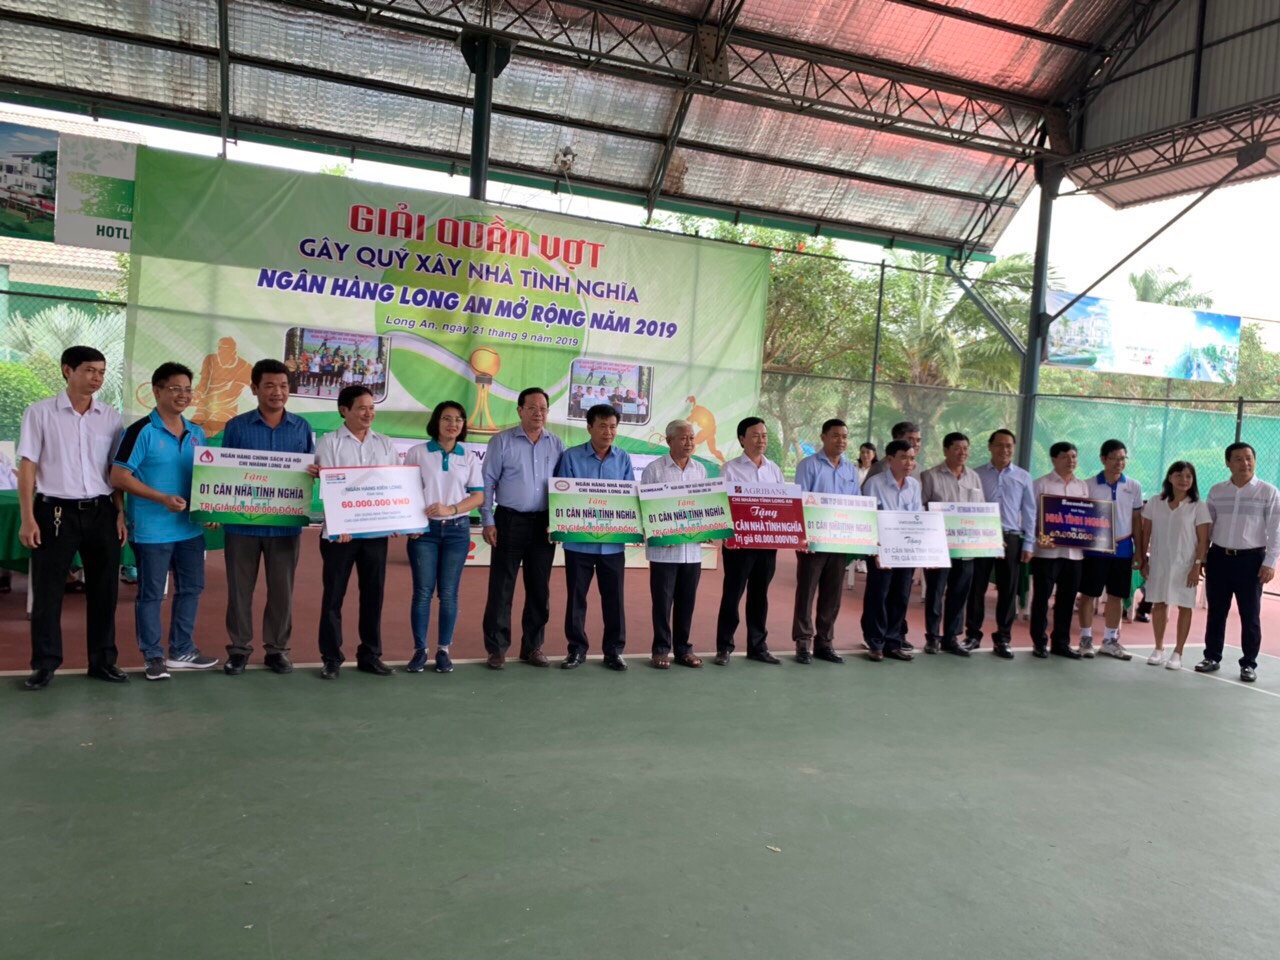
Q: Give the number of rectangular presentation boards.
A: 9